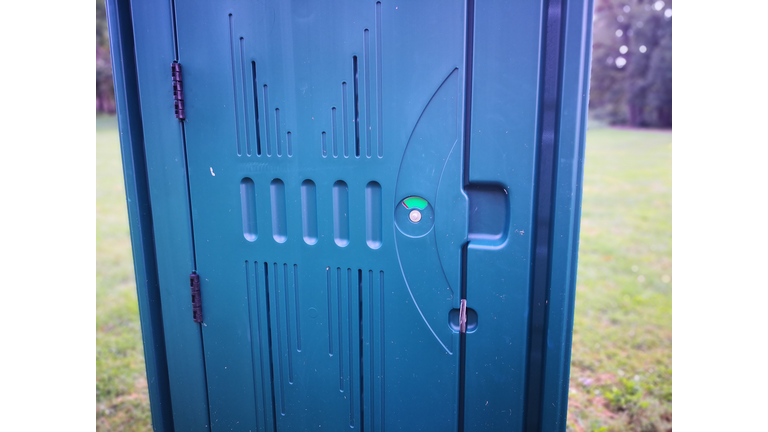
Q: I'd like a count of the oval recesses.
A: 5